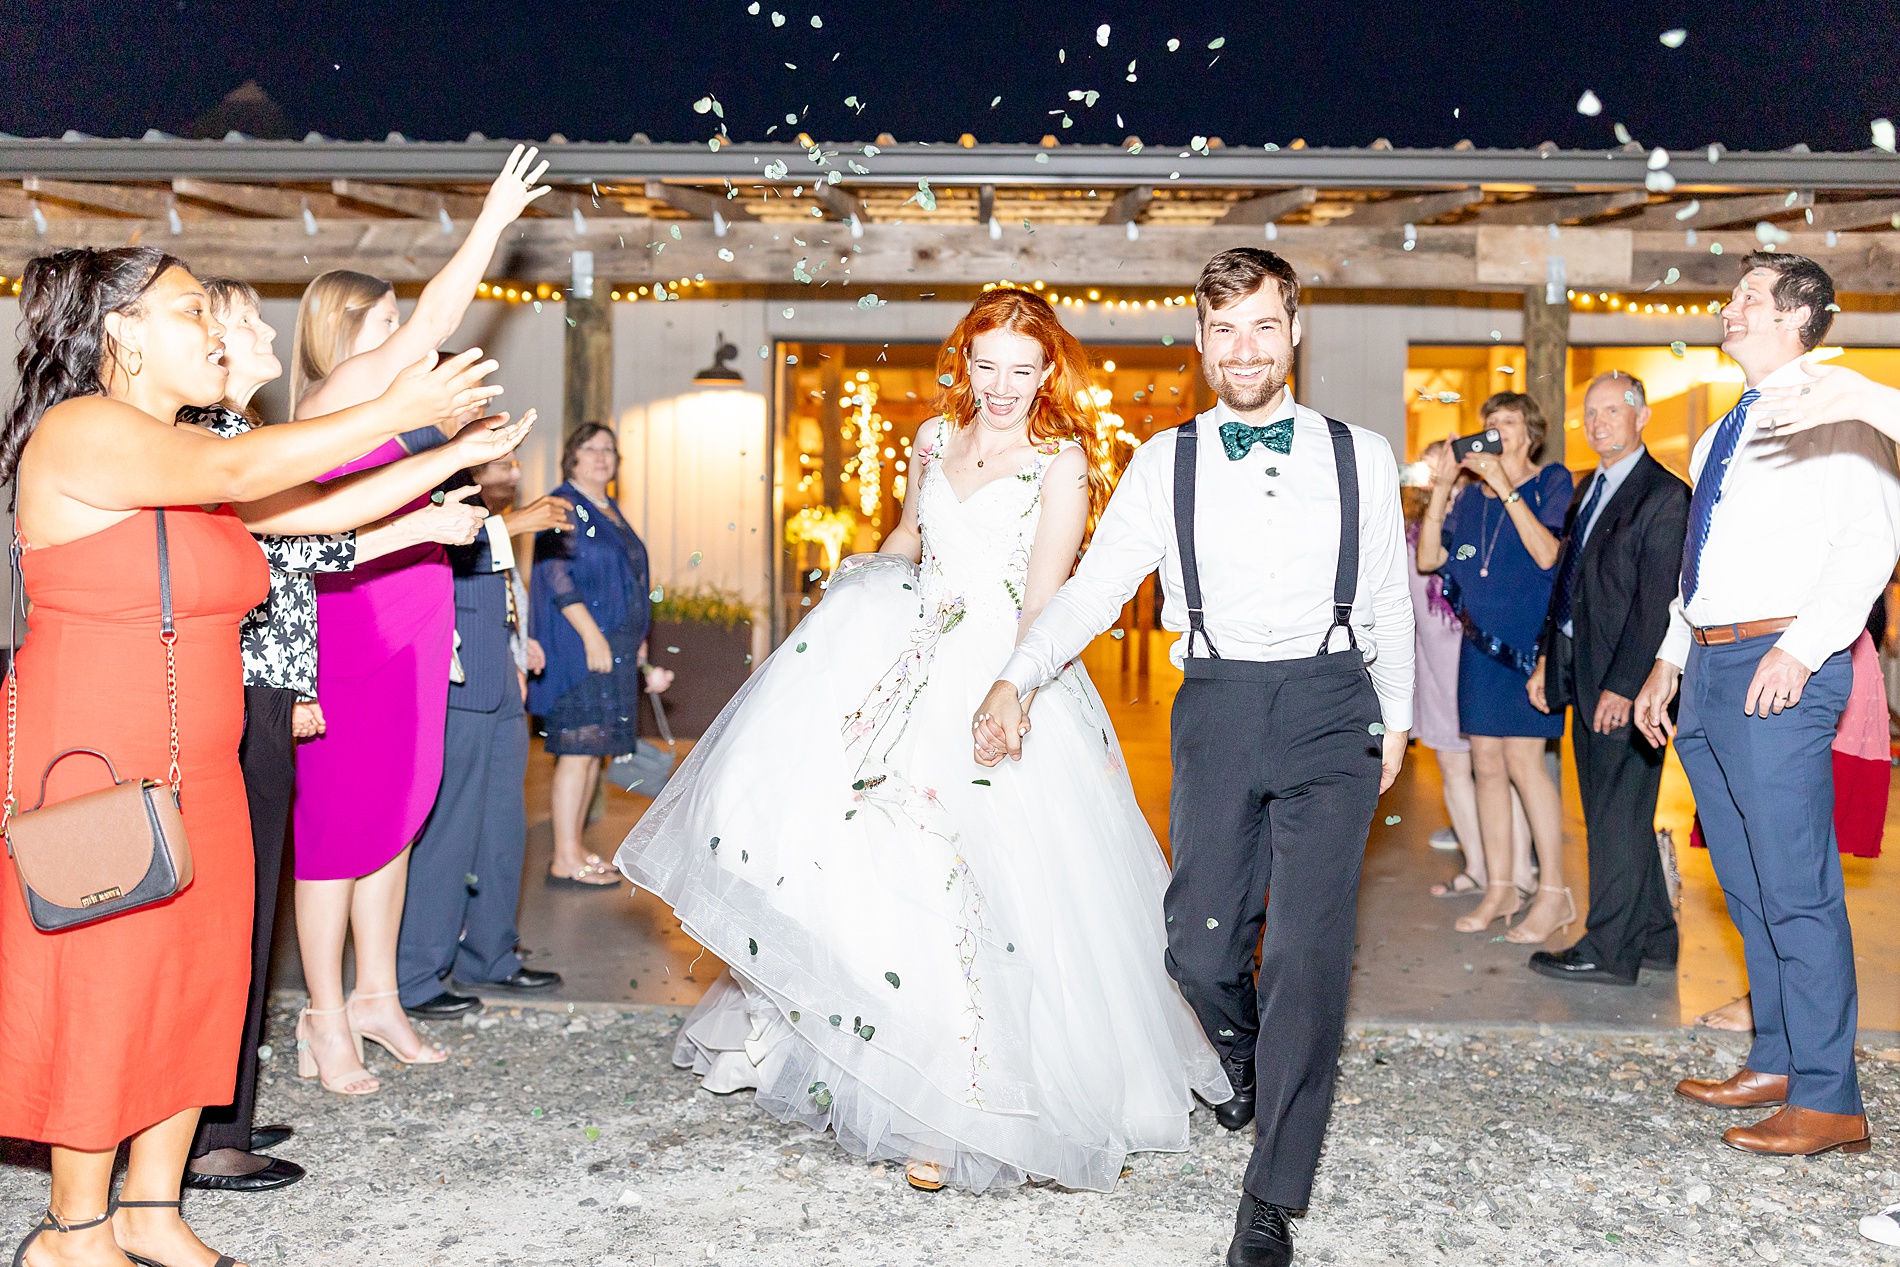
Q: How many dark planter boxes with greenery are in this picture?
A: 1